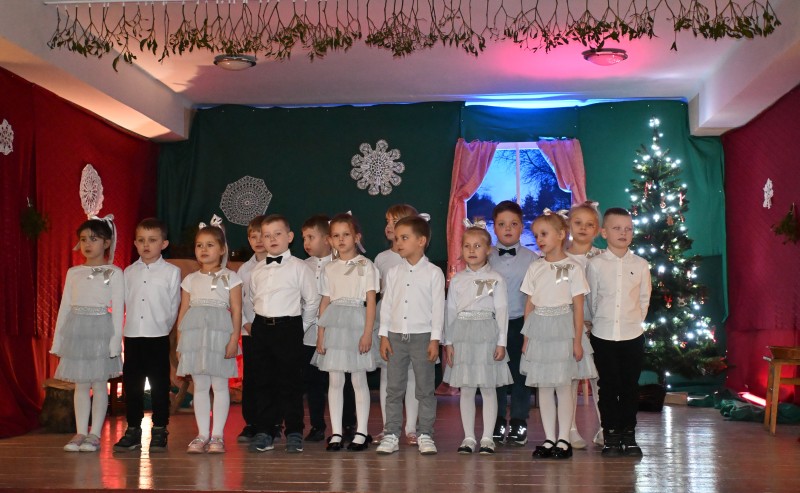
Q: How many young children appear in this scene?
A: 14